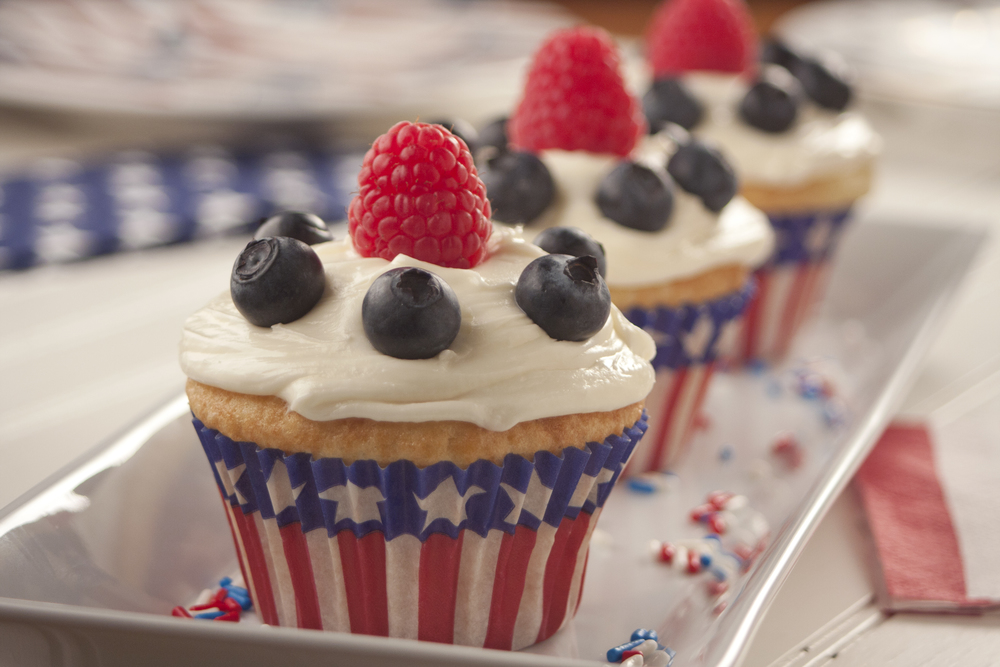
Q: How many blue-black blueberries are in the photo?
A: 14